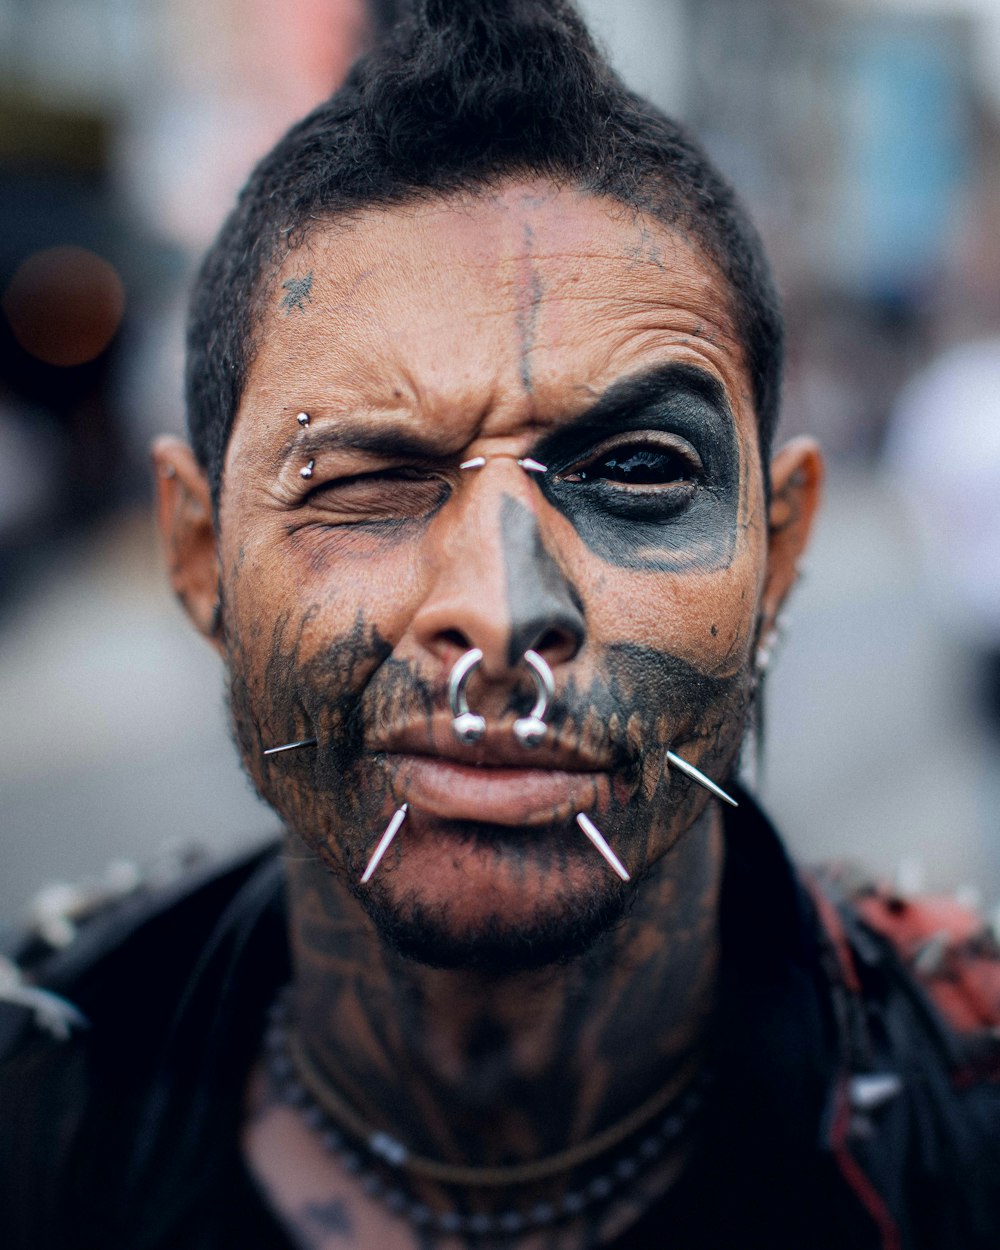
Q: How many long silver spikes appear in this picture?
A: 4